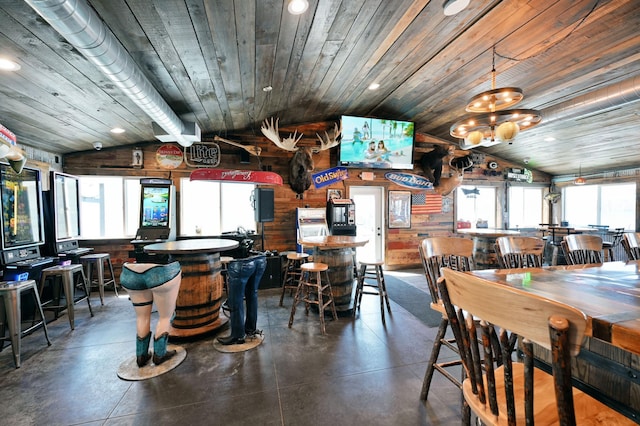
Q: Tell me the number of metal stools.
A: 3